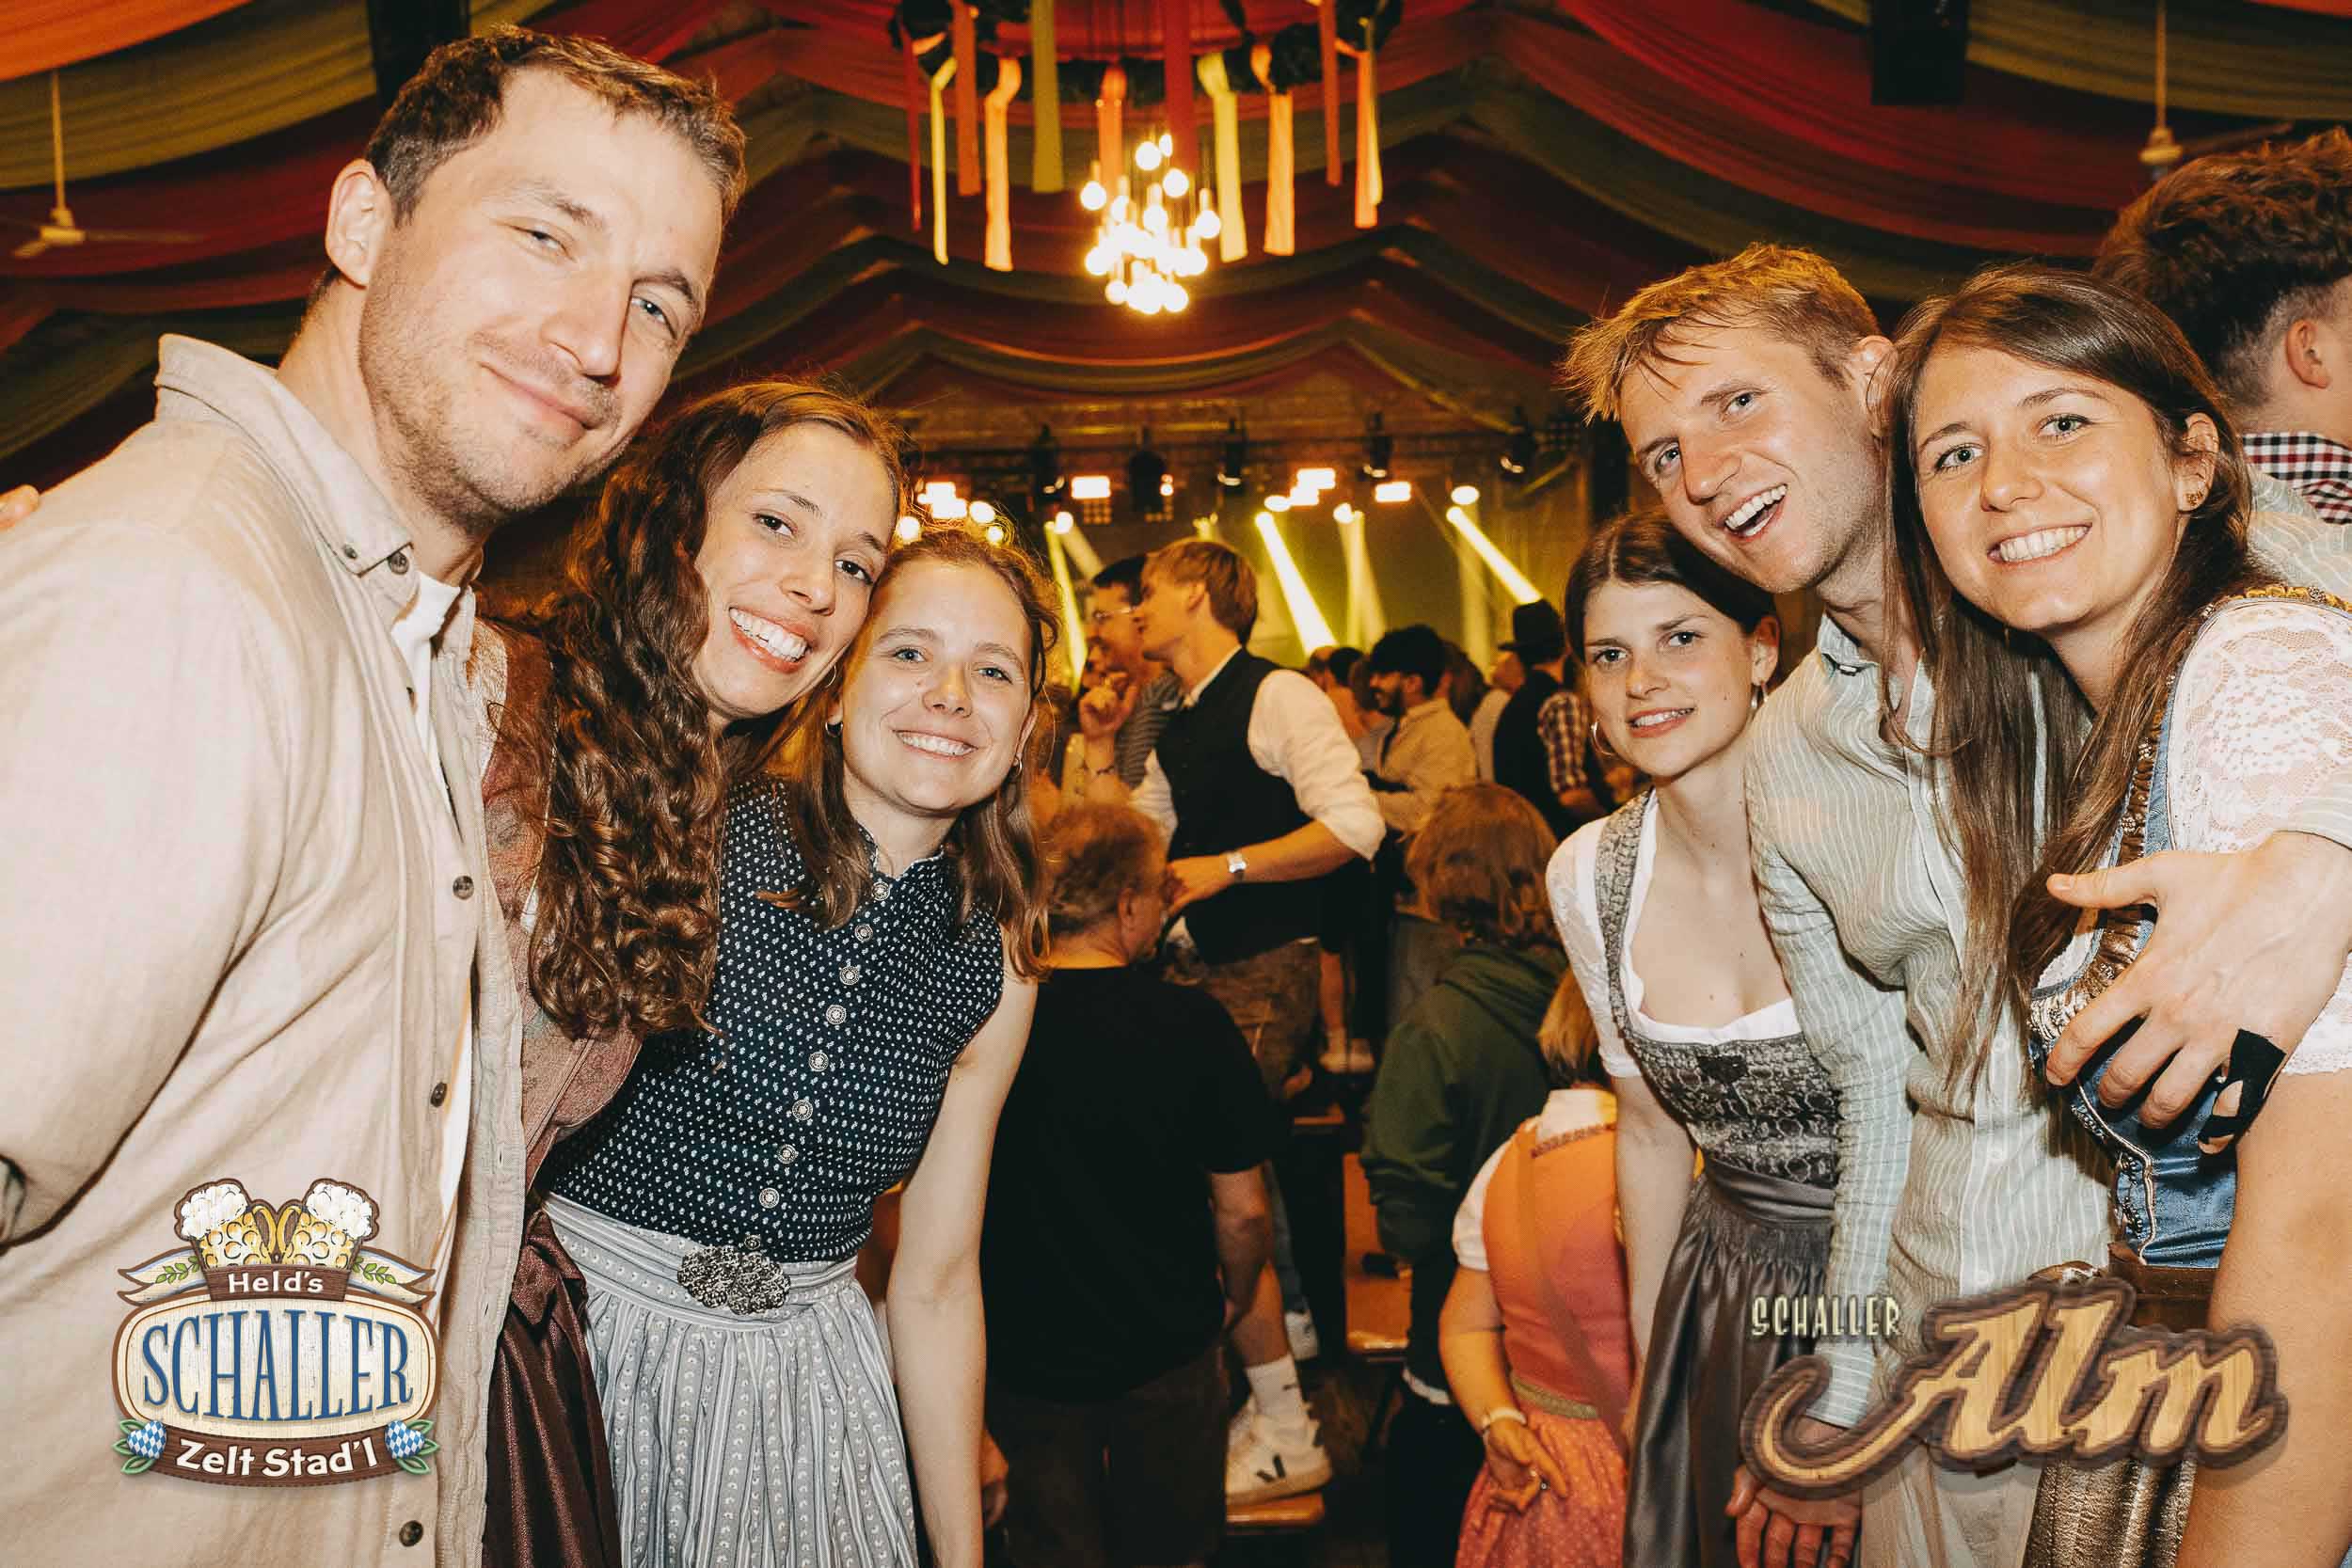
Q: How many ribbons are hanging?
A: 12